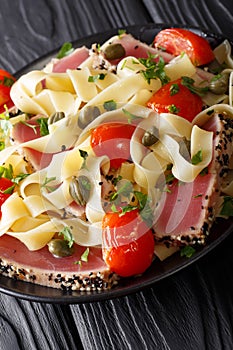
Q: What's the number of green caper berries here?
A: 8